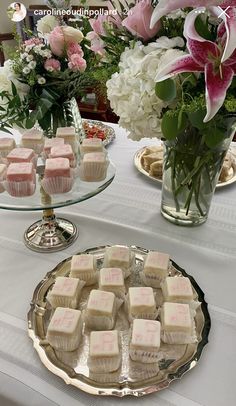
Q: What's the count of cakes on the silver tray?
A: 12